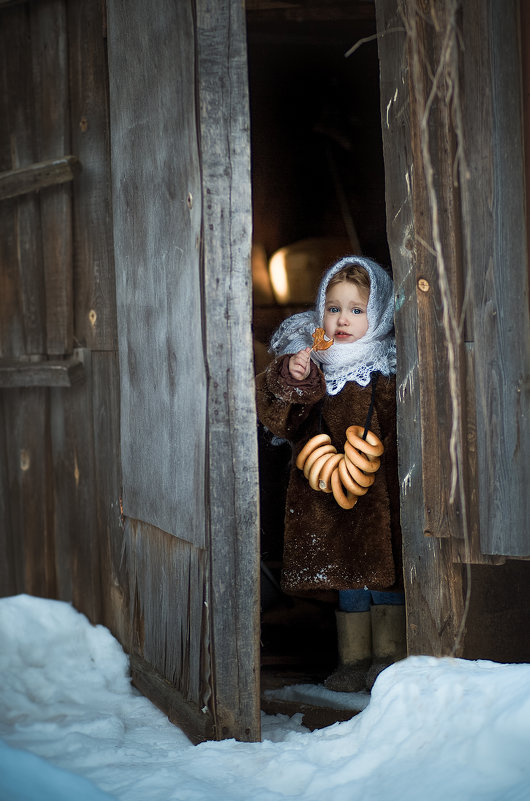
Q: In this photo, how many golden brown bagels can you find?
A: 9